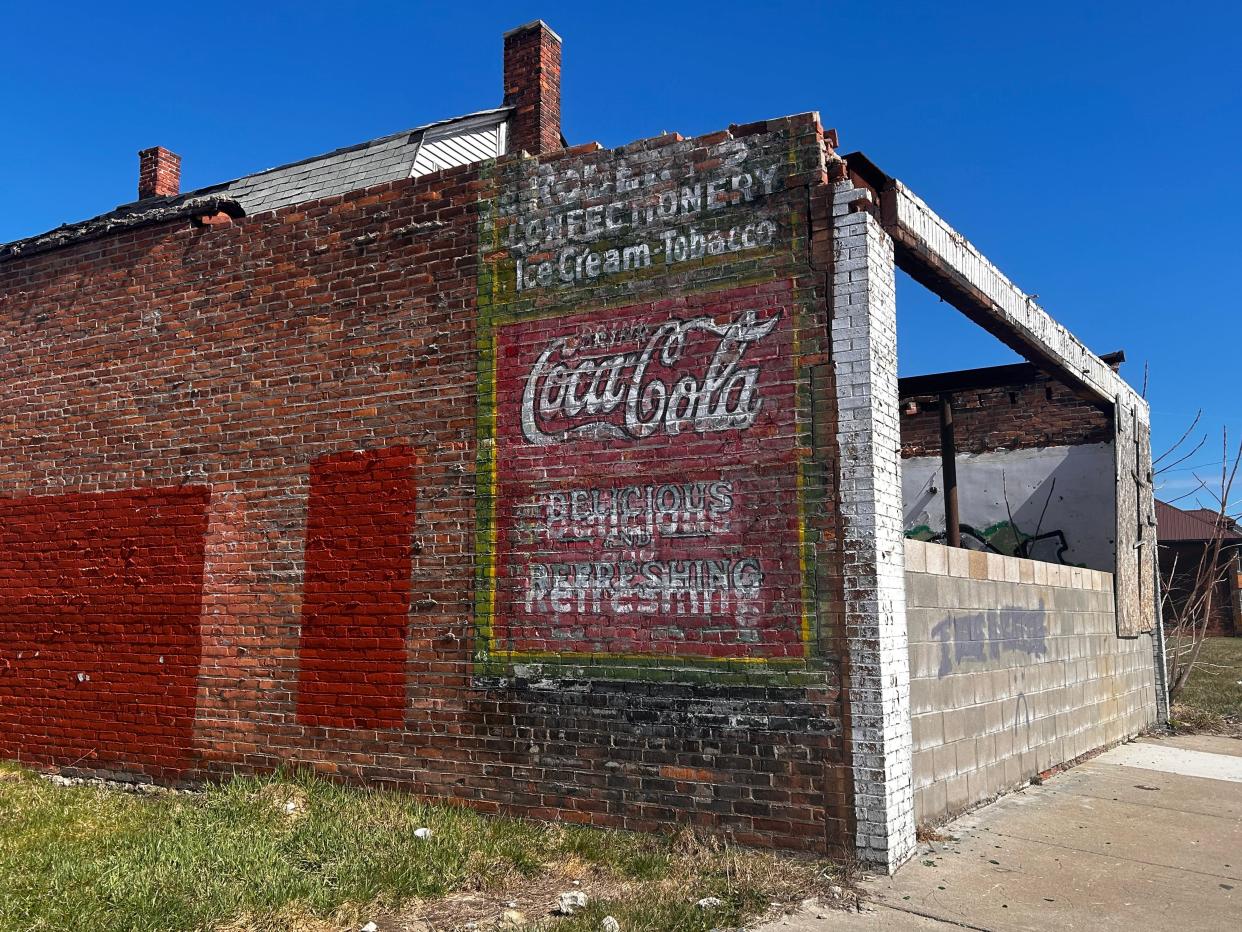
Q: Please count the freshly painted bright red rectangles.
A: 2